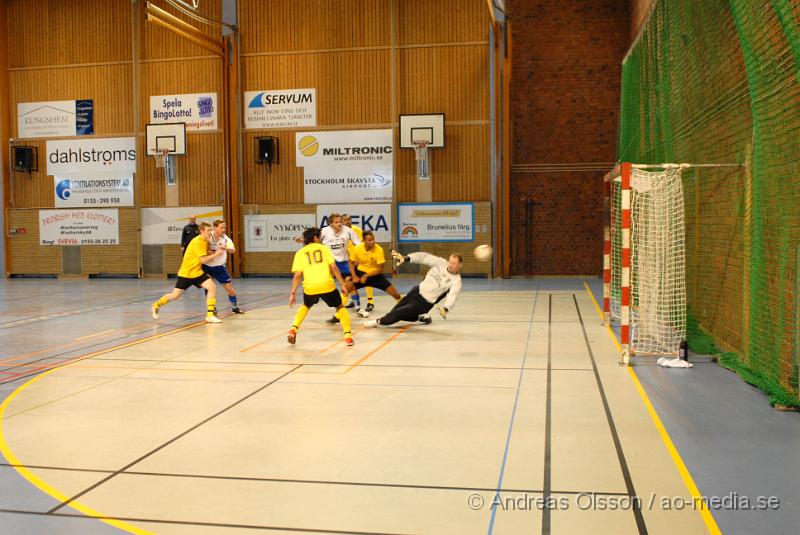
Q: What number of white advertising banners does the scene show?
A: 12